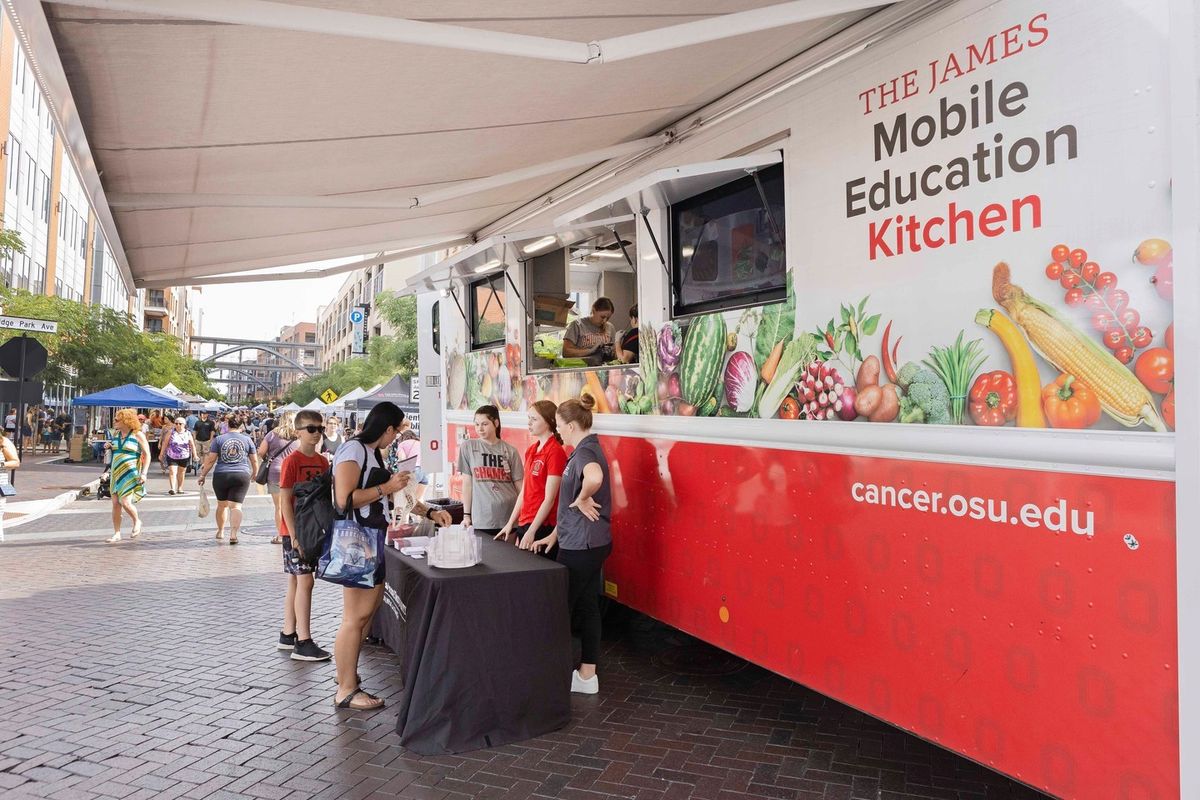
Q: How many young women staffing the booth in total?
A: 3